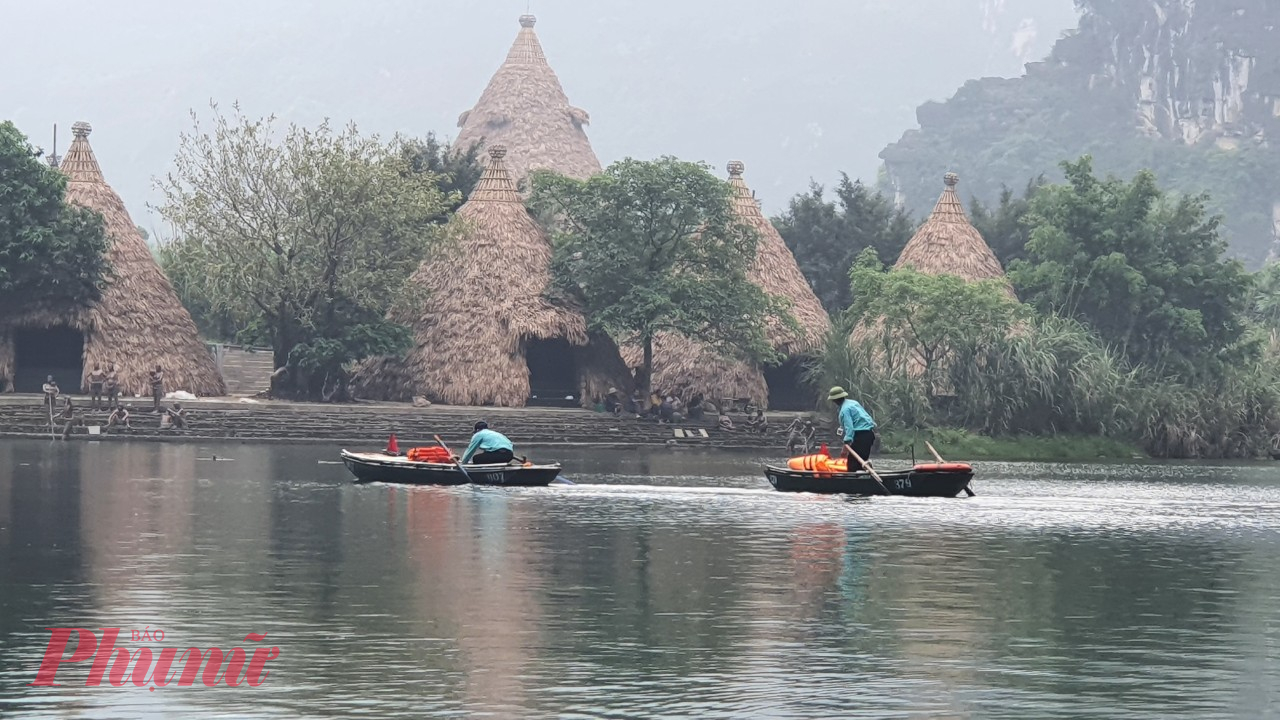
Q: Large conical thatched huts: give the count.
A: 5